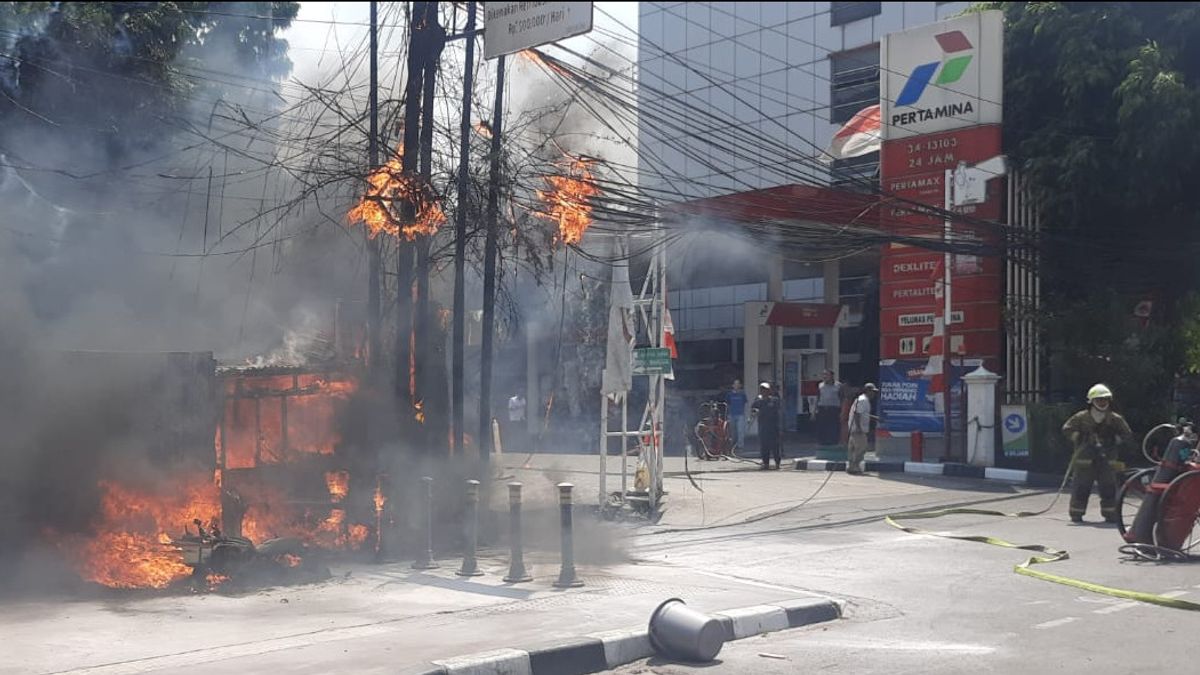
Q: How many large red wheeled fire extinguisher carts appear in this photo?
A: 2